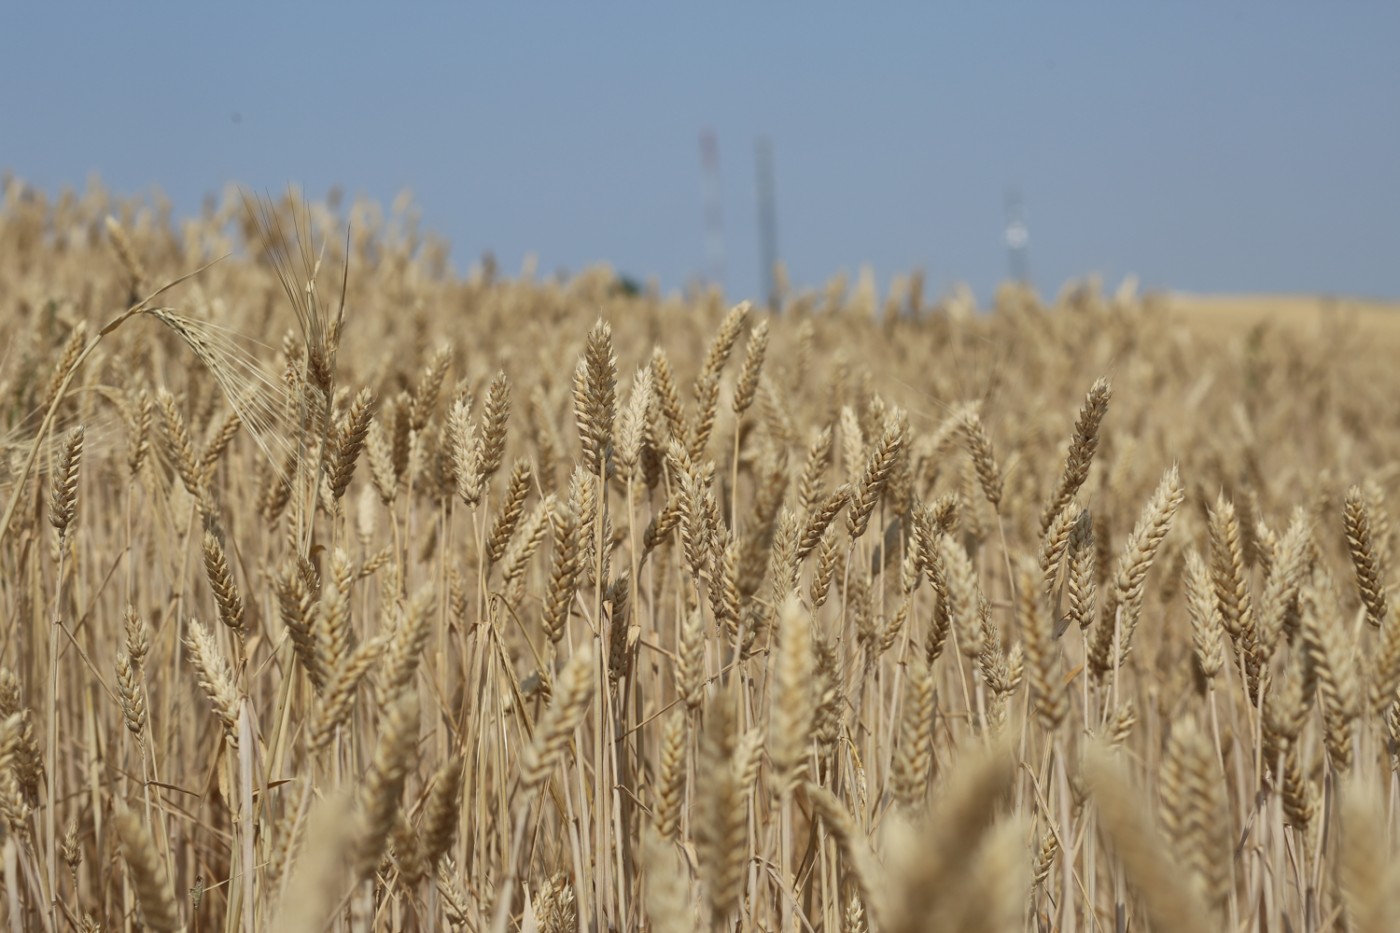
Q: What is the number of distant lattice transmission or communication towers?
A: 3